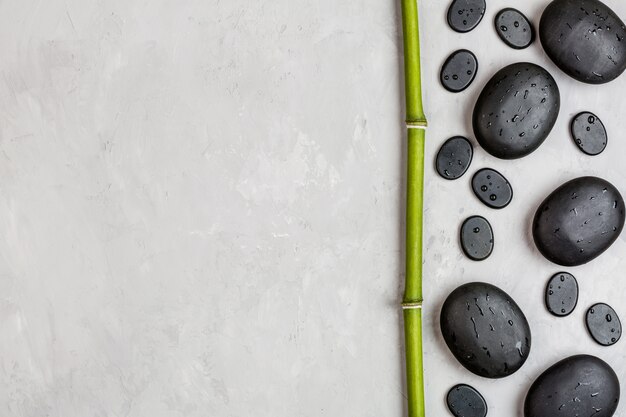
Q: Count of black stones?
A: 15